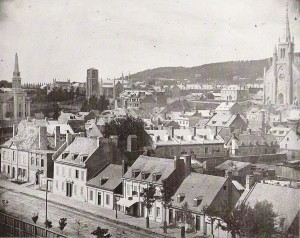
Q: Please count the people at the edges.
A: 0